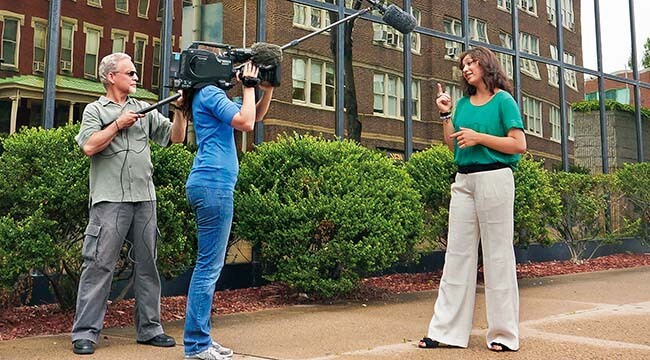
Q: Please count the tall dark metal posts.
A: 10